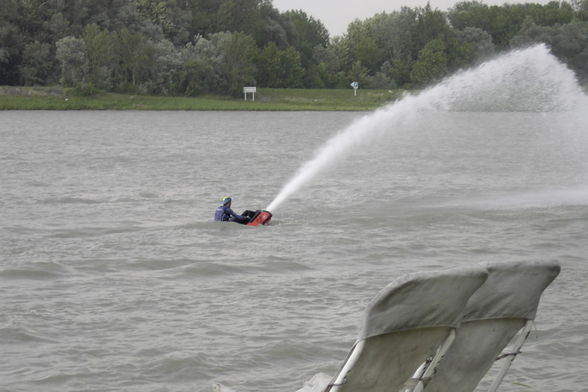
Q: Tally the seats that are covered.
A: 2